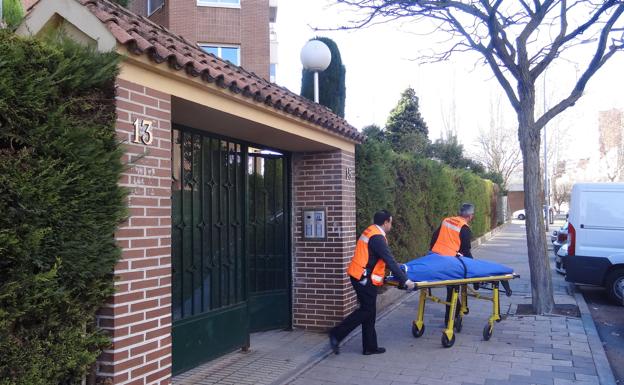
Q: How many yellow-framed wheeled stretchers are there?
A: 1